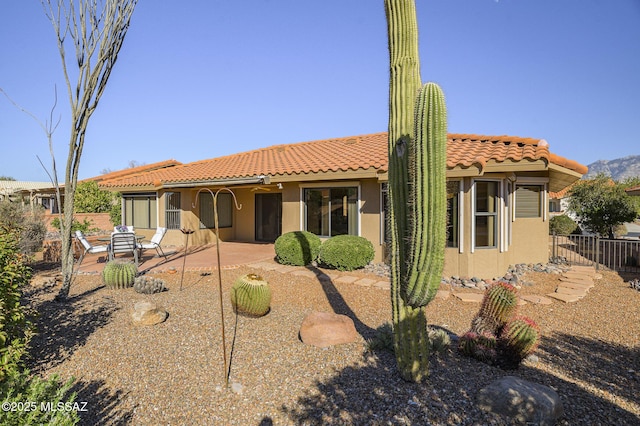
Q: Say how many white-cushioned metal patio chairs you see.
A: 4